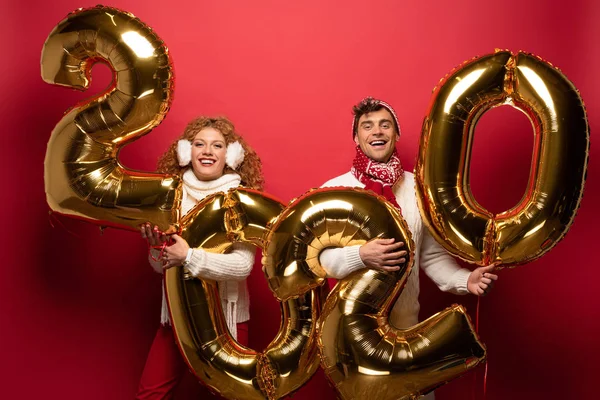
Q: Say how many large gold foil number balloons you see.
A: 4